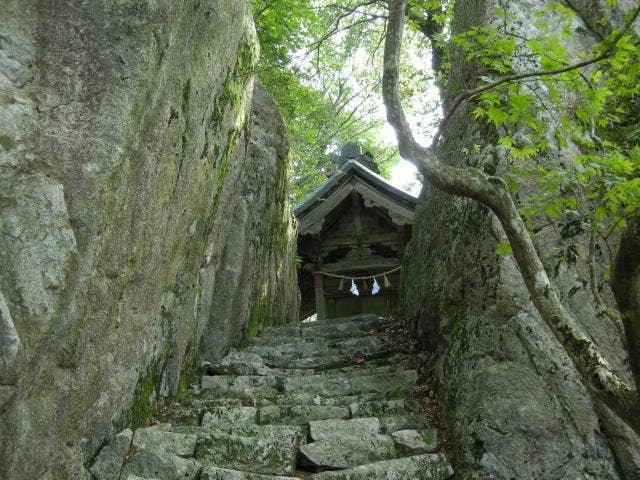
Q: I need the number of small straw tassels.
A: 3